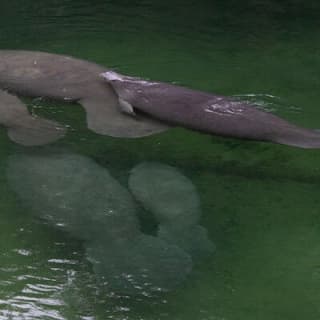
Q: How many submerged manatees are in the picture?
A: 2